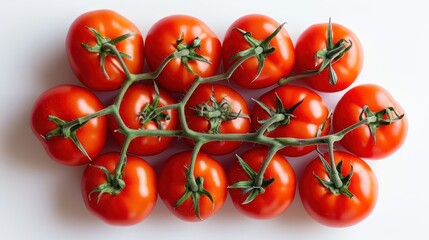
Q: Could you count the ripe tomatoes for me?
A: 13